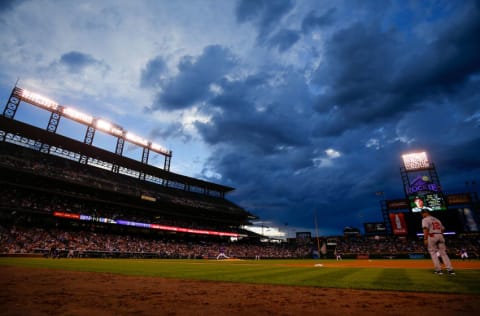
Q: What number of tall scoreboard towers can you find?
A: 1